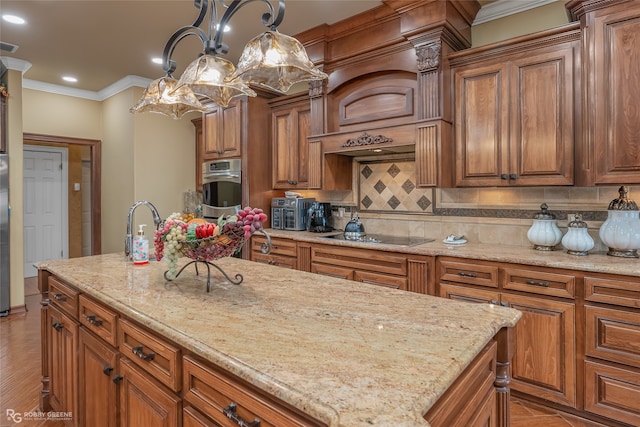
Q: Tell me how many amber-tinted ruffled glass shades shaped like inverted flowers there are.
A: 3